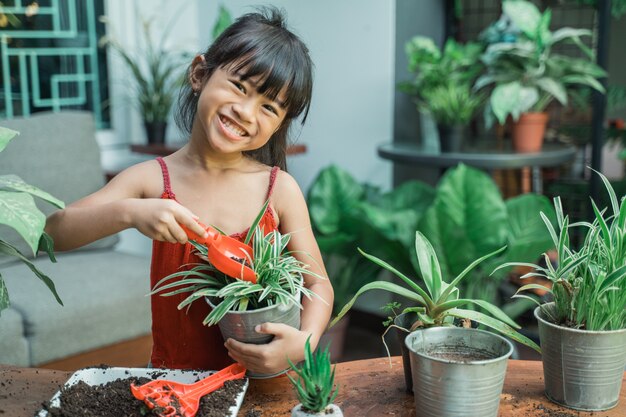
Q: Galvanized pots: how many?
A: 3